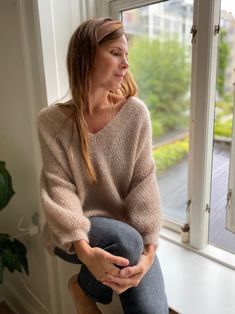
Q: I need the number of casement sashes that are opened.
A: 1